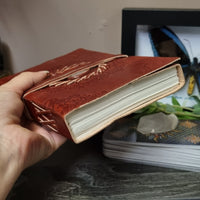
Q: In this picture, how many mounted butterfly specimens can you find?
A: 1